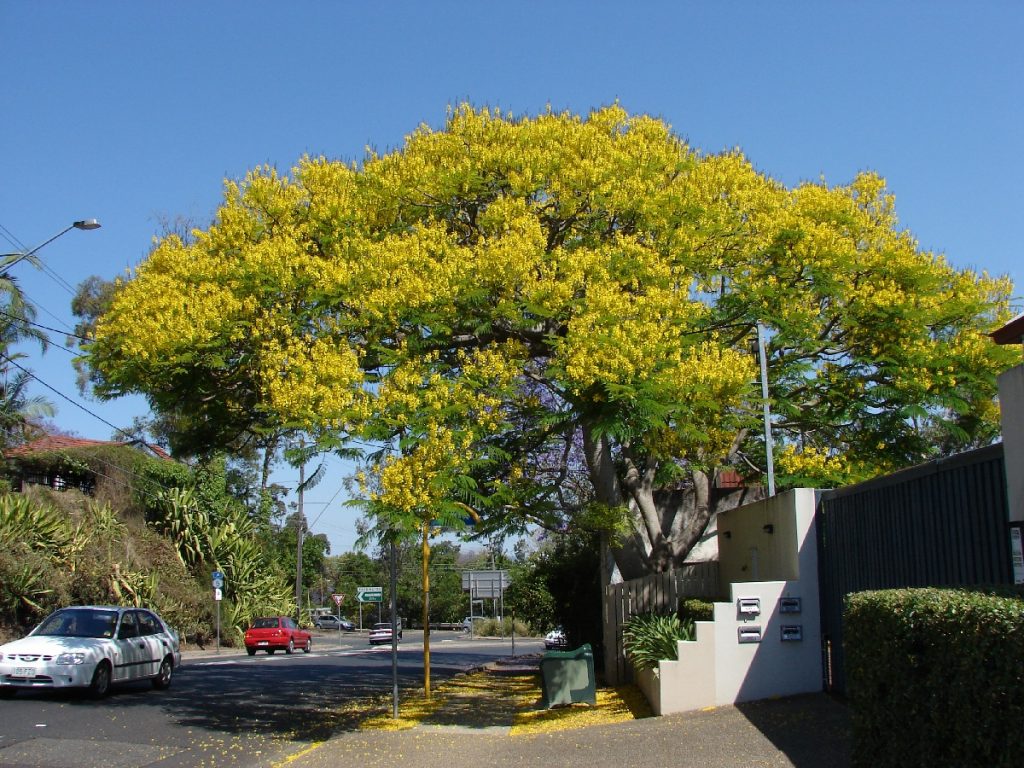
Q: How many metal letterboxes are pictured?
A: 4